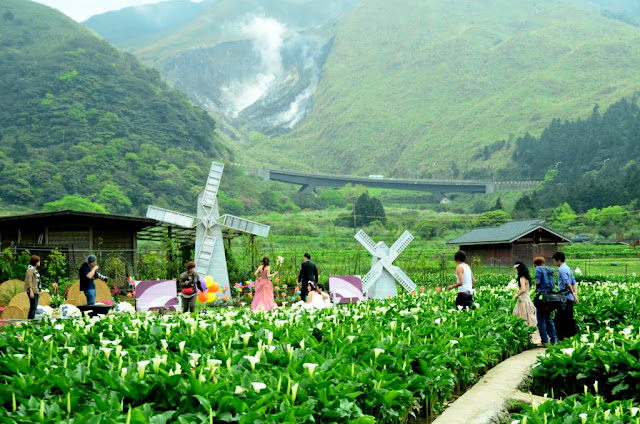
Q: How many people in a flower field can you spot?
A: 11